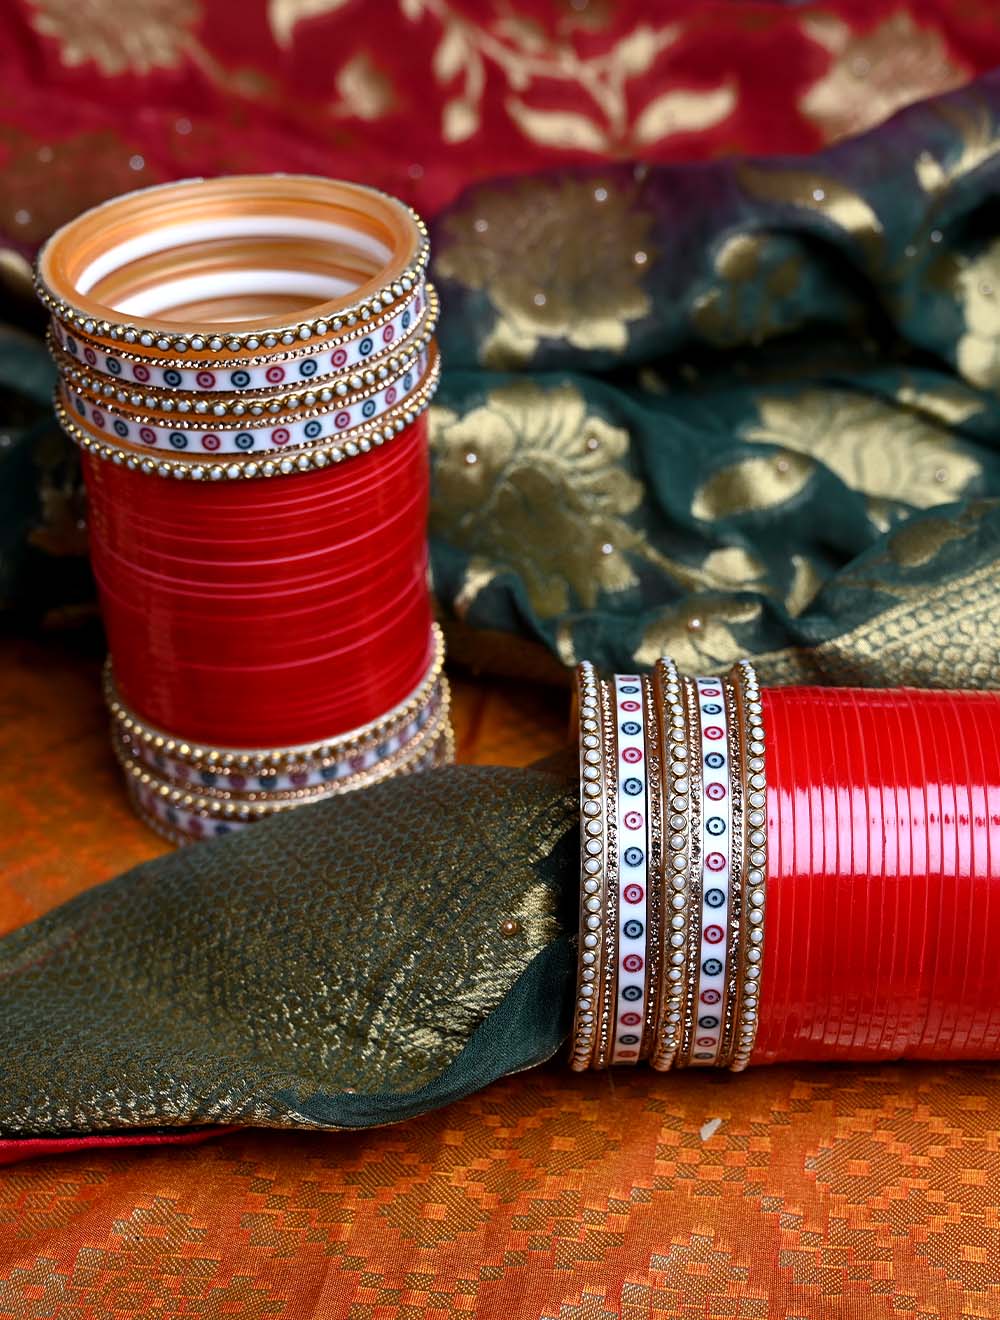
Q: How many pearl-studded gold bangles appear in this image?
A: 9